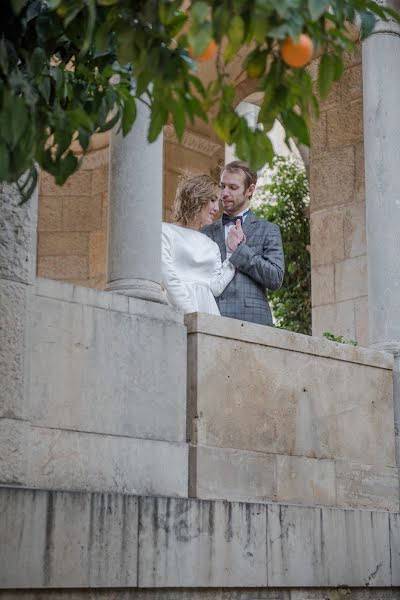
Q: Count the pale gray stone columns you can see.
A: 2